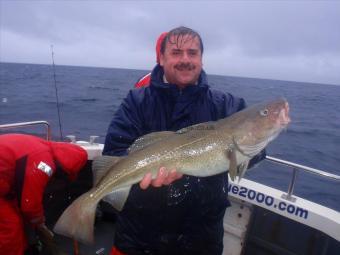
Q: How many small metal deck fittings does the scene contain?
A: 2